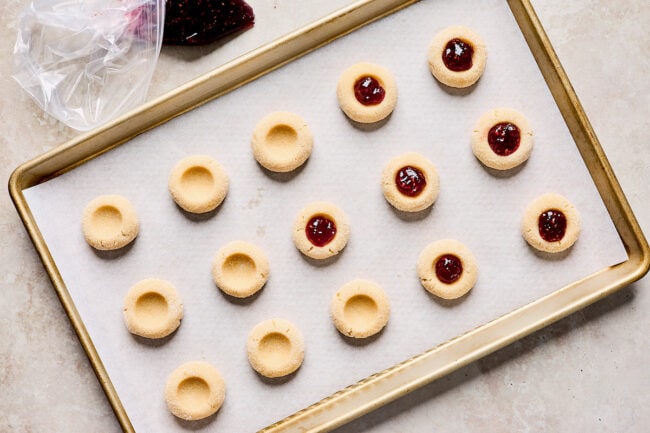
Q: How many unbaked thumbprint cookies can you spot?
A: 15